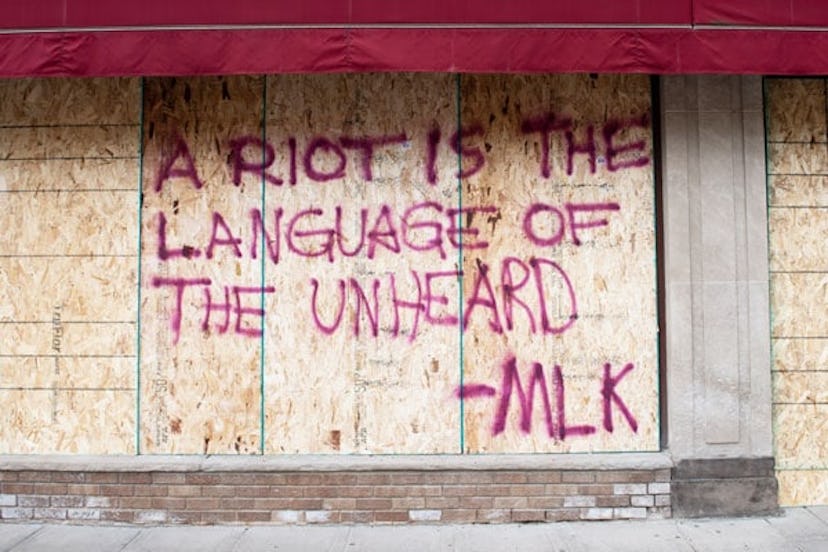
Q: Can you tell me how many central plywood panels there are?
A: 3